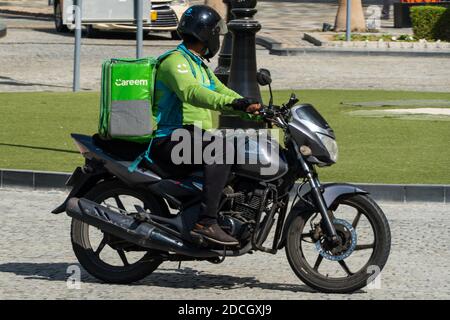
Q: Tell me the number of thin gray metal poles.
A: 3